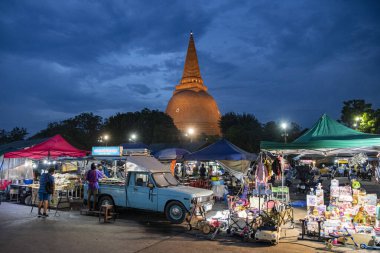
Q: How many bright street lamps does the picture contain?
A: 5